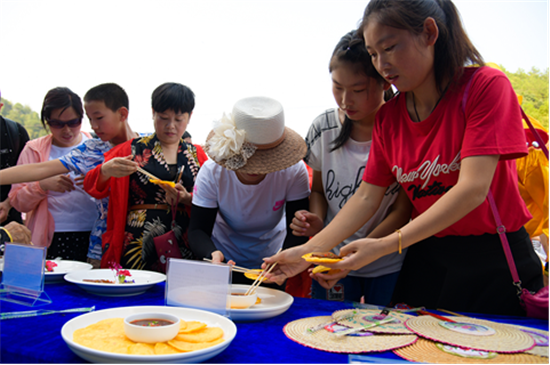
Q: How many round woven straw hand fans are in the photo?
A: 5